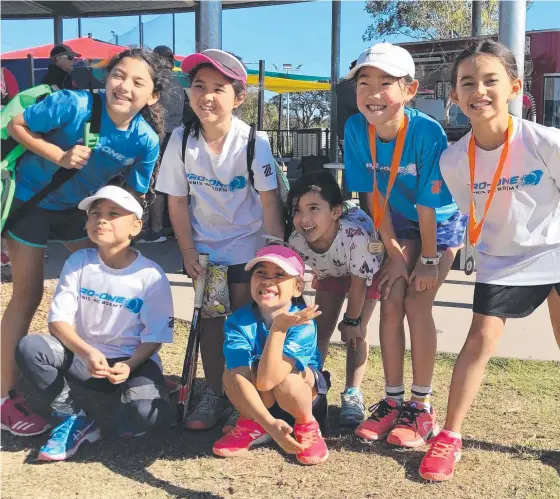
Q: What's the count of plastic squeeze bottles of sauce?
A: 0